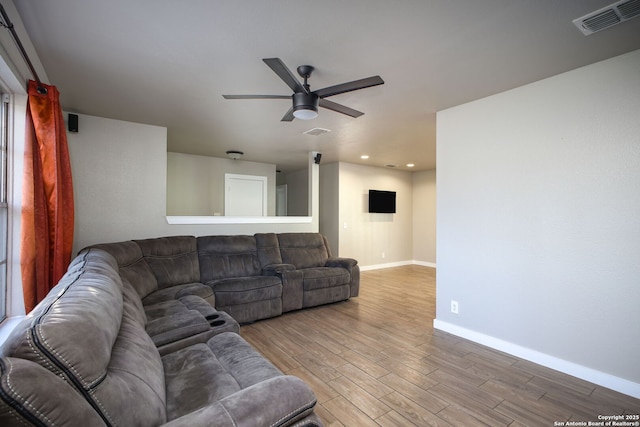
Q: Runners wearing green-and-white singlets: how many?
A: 0